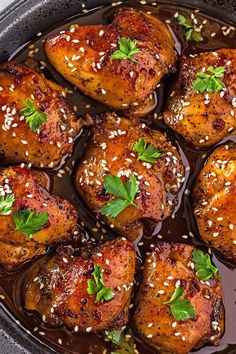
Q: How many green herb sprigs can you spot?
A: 12